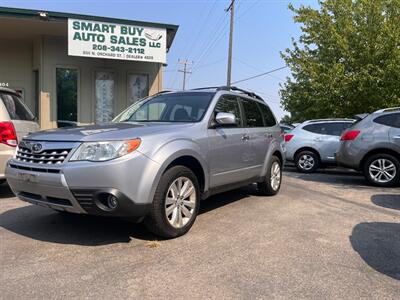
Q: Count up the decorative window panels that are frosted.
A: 2